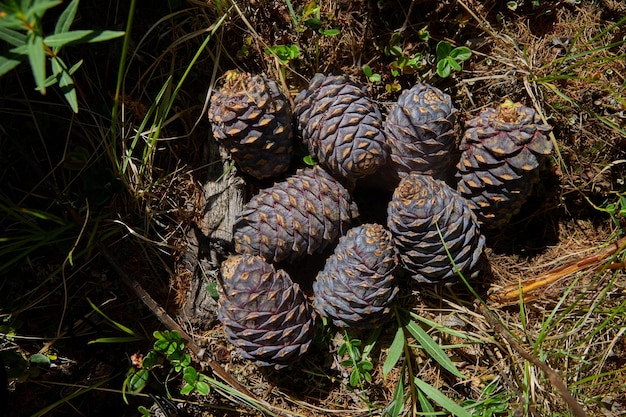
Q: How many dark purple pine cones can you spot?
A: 8